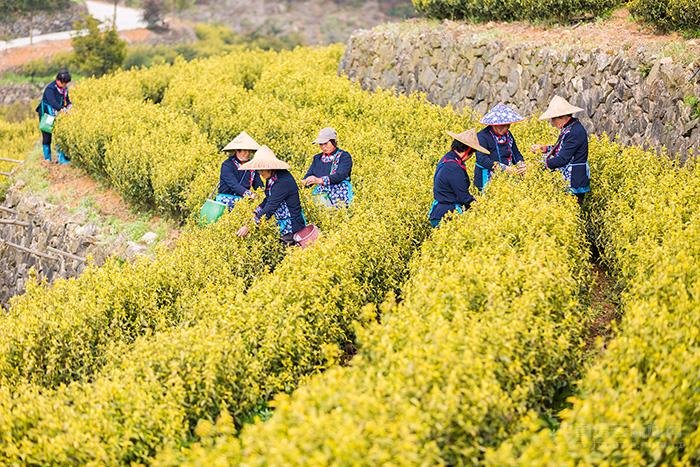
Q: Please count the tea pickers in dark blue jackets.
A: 7